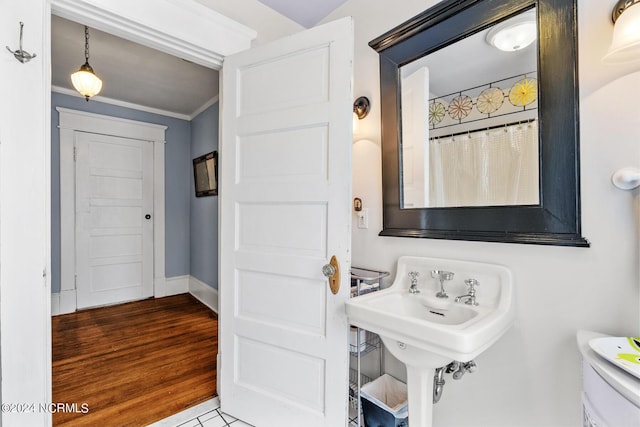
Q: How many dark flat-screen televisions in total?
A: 0